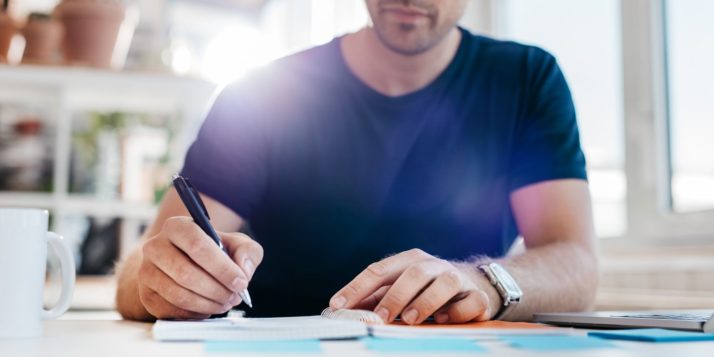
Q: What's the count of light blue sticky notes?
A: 3